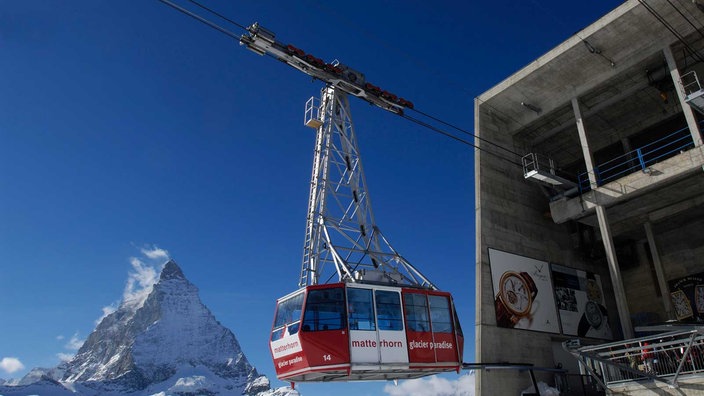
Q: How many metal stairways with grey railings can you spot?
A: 1